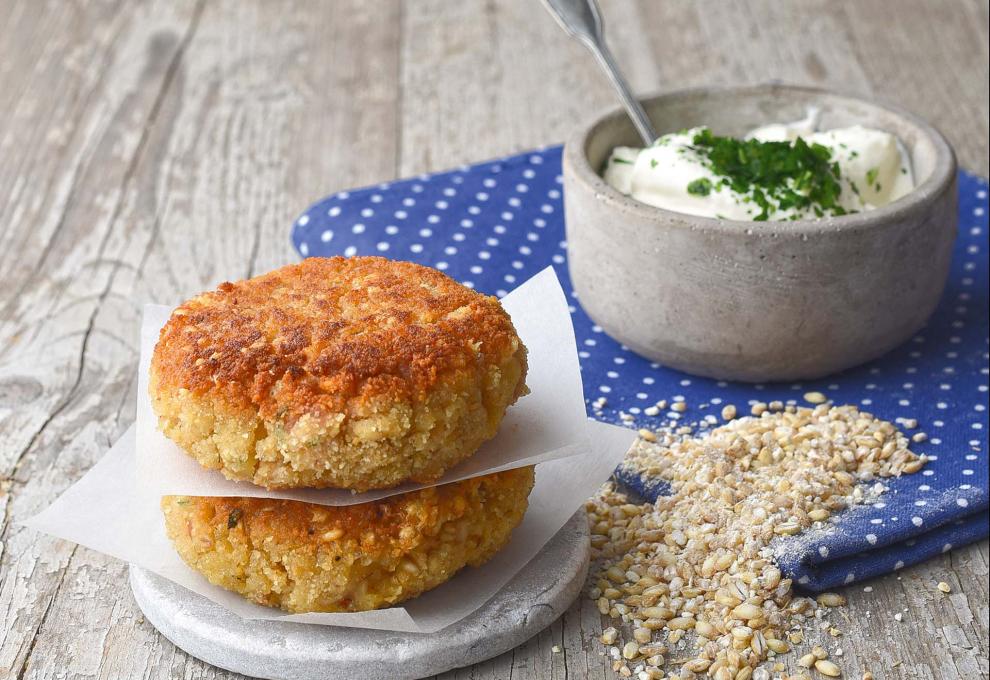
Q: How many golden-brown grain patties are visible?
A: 2